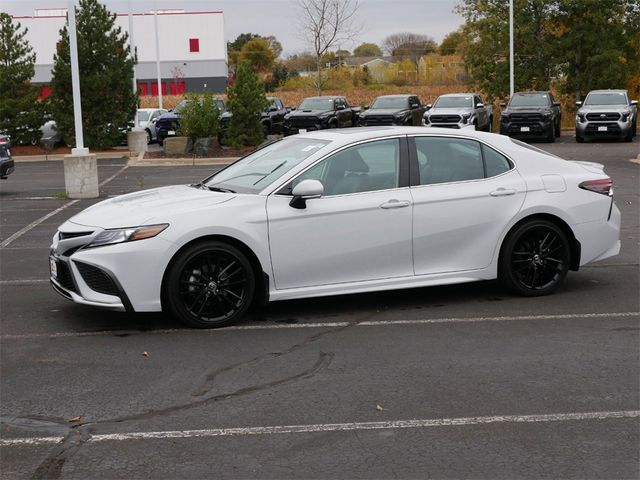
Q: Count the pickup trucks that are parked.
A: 7